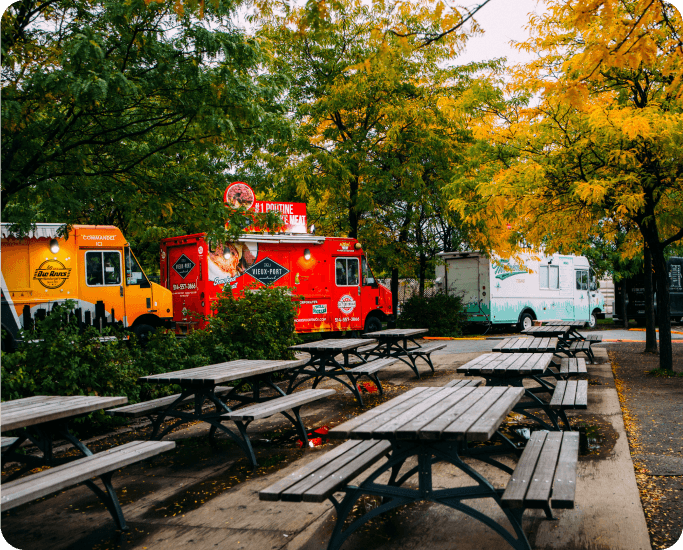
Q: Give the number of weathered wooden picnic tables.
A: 9